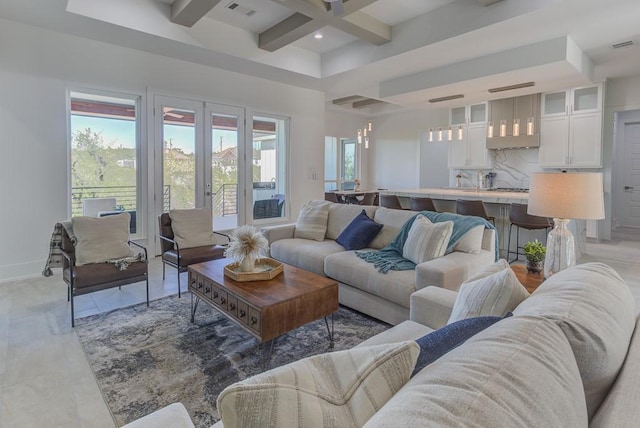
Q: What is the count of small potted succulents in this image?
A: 1